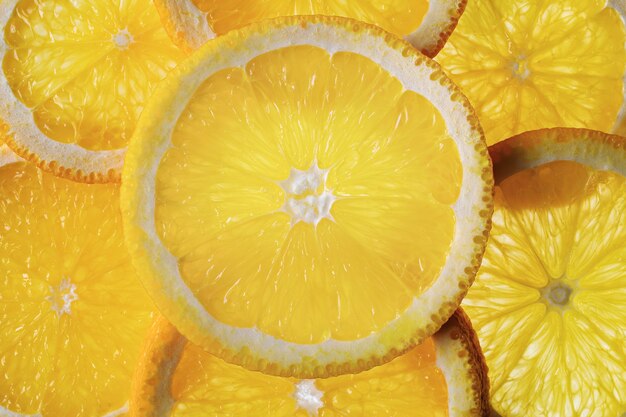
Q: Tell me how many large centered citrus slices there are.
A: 1